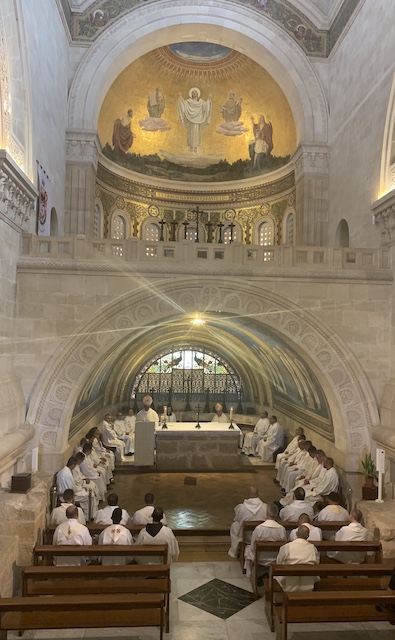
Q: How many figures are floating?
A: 3